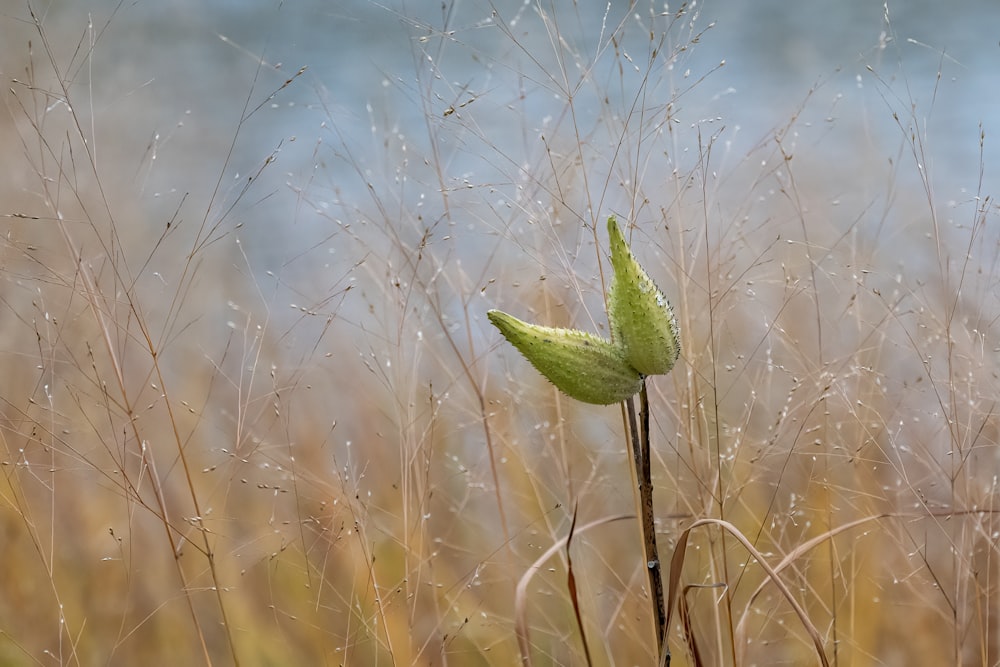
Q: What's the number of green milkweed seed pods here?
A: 2